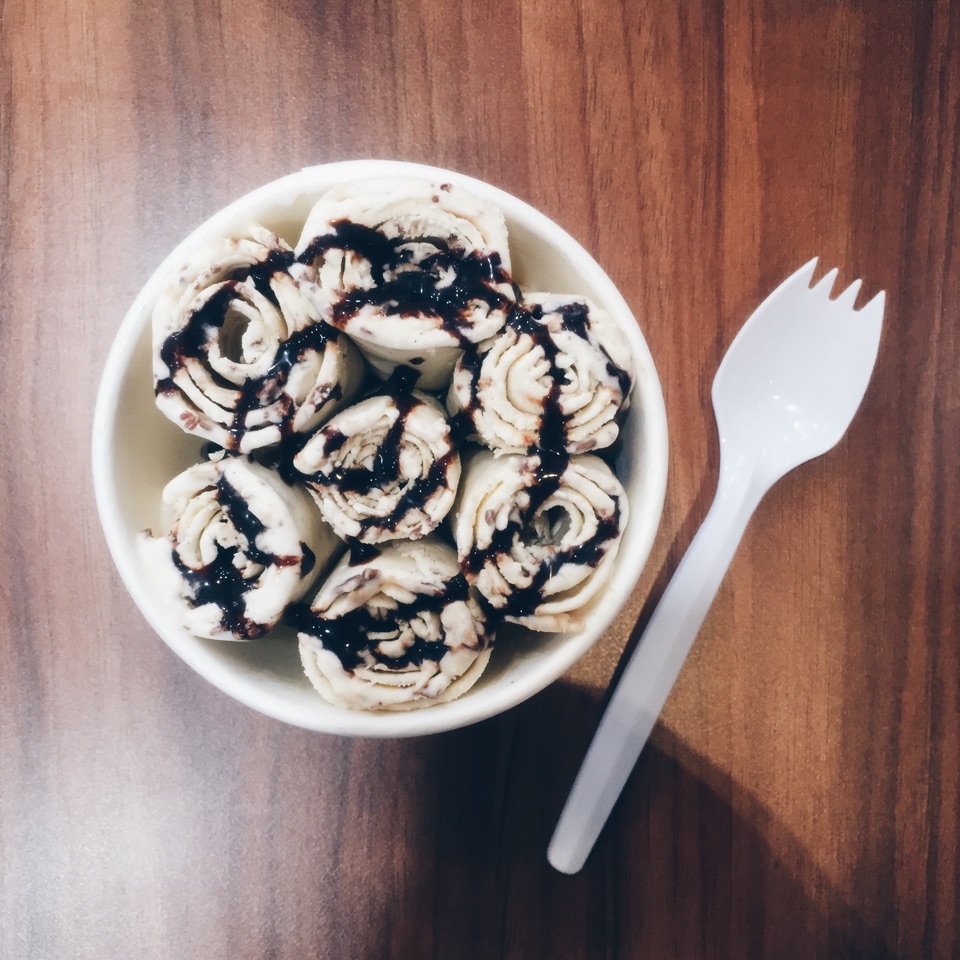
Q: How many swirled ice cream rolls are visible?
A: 7